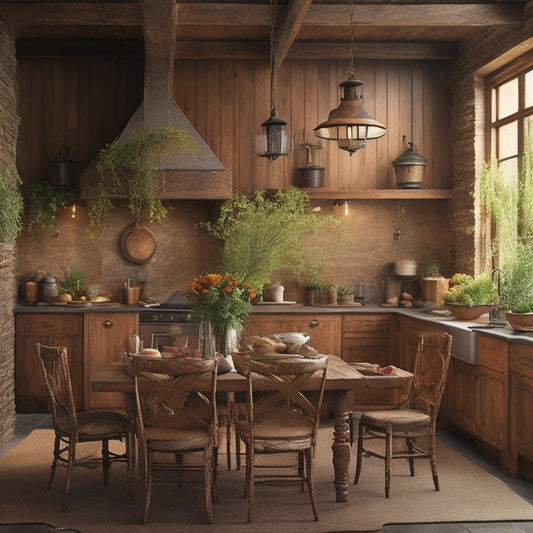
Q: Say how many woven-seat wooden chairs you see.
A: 4